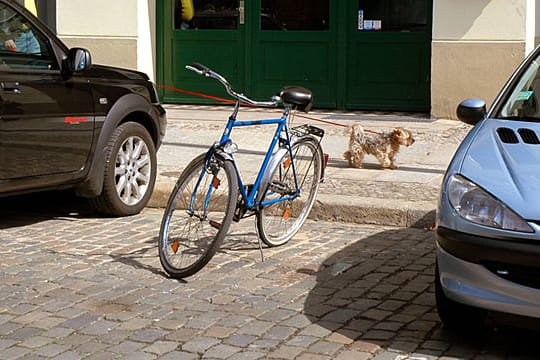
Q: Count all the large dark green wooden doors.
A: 3